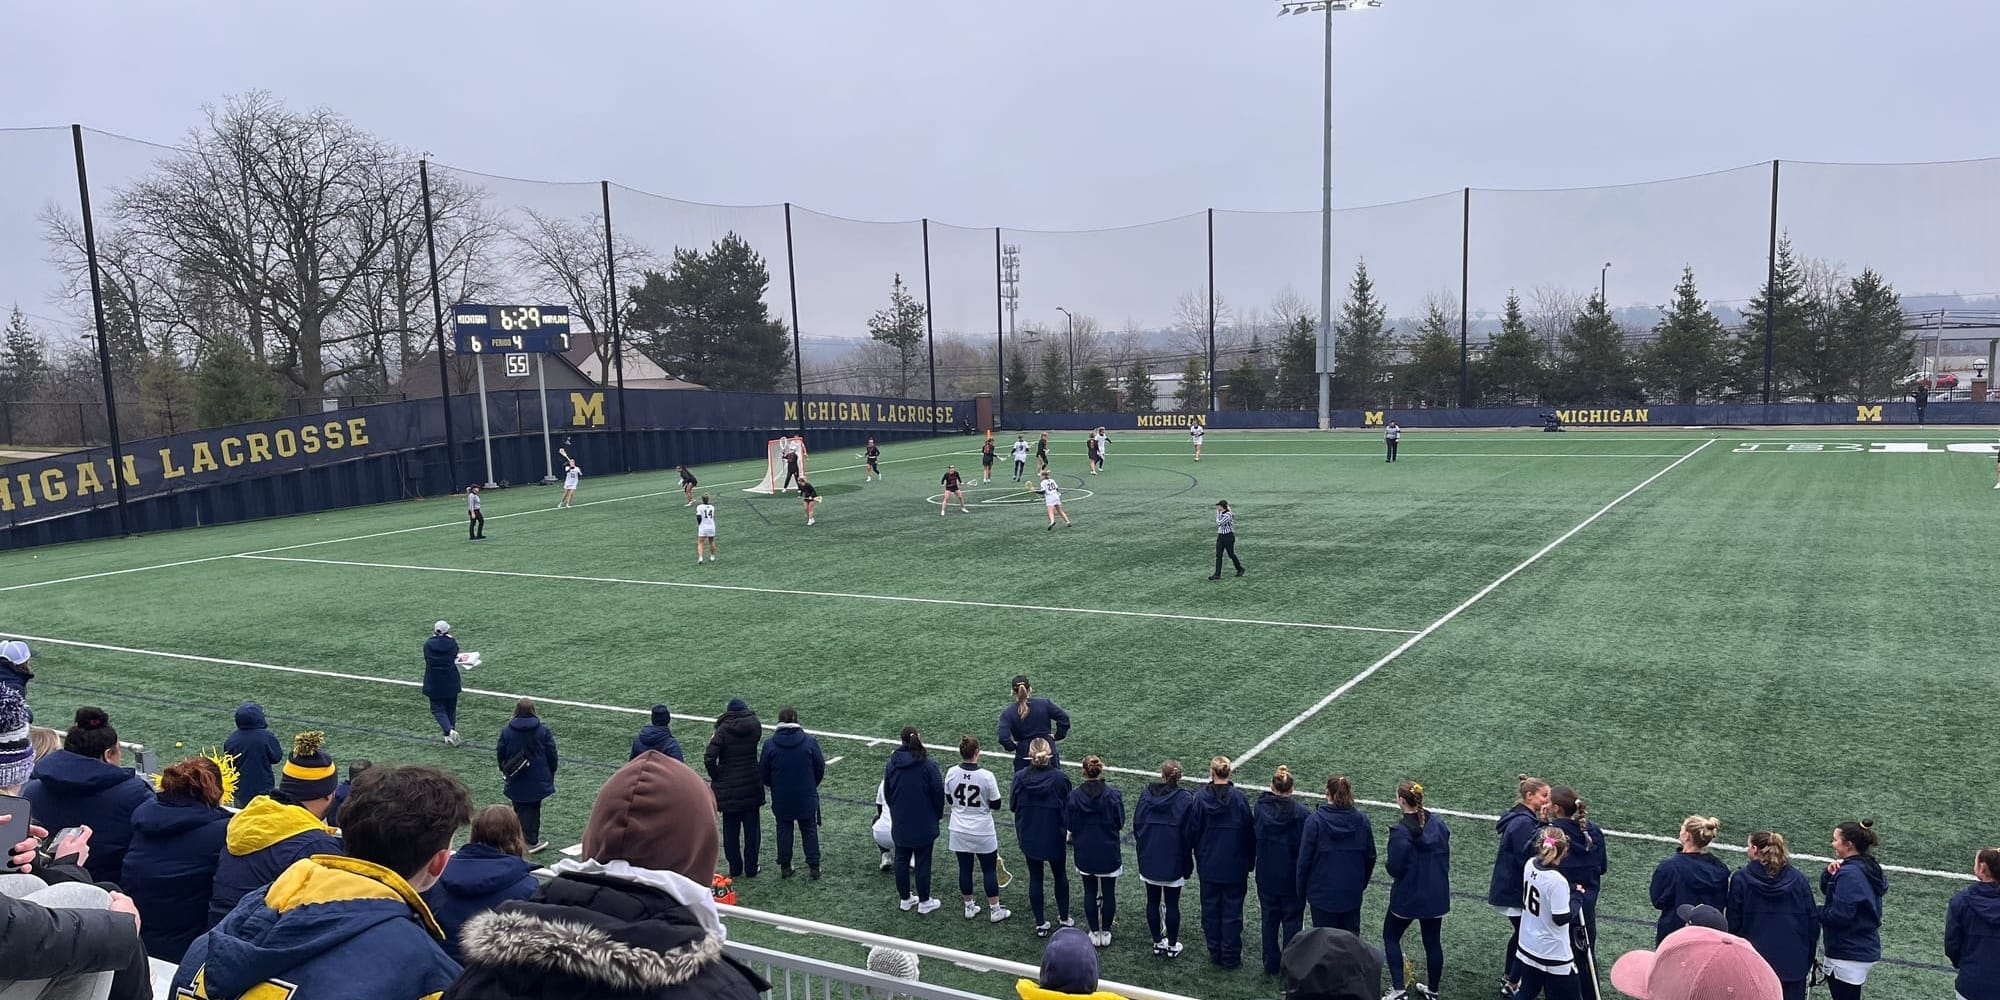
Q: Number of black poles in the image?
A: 9